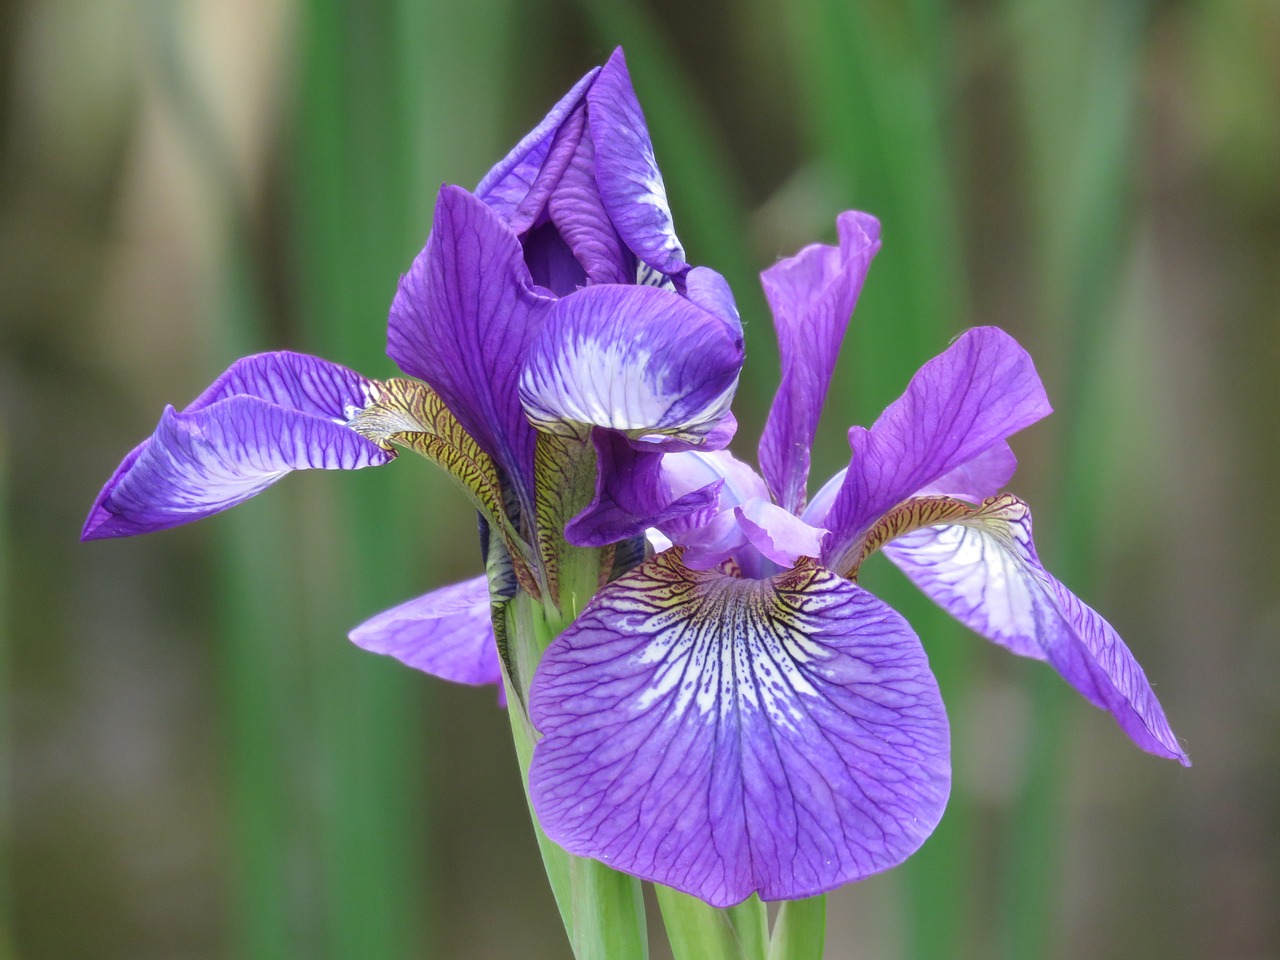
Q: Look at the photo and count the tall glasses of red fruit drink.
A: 0